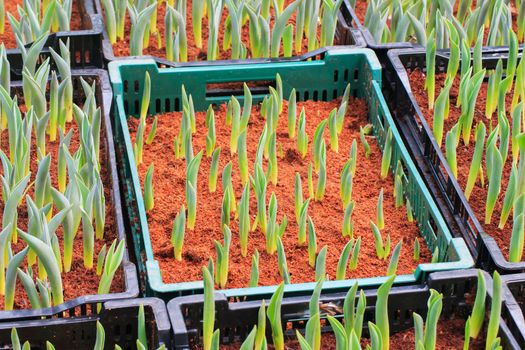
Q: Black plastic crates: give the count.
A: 8